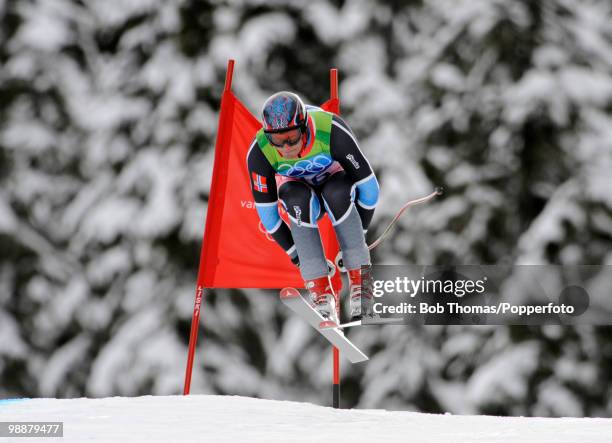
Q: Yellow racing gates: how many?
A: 0